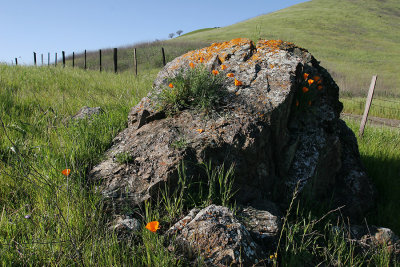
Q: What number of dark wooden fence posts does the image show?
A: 12